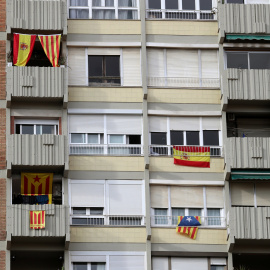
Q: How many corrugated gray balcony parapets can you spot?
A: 8